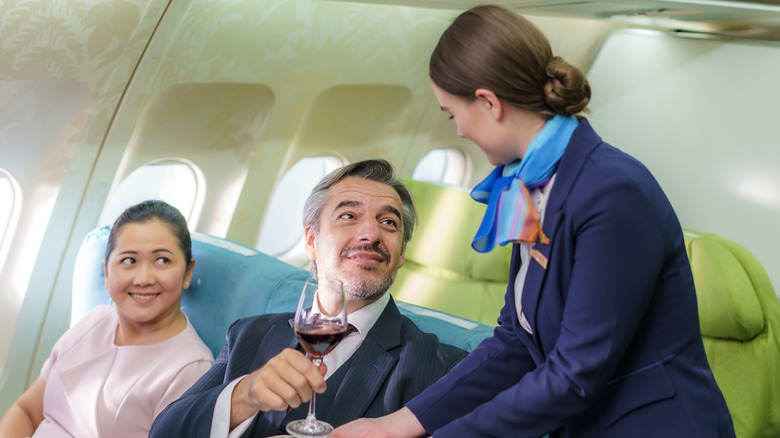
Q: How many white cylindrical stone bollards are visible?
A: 0